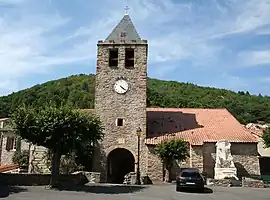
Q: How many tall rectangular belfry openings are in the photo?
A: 2